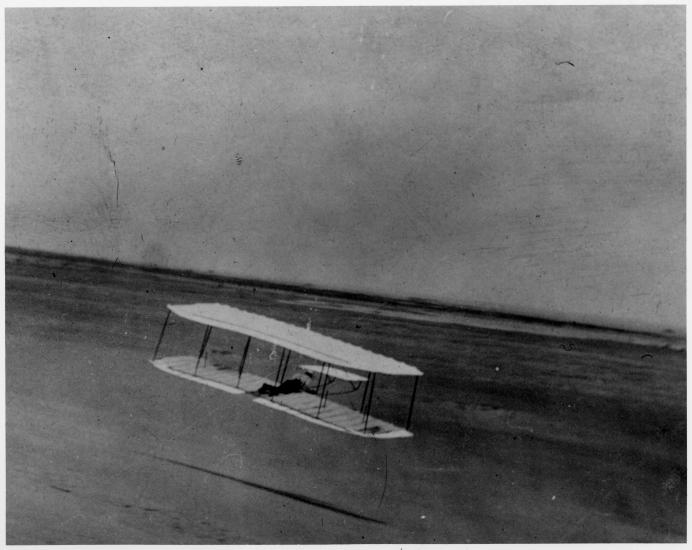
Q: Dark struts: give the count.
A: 11